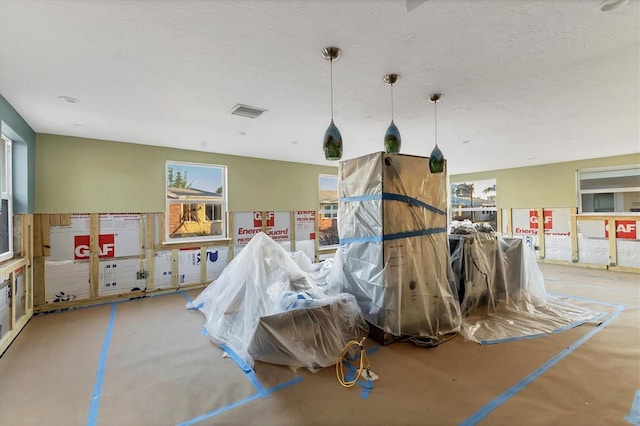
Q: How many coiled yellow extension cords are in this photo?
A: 1